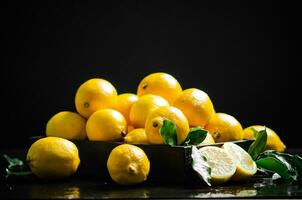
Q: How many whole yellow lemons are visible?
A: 14